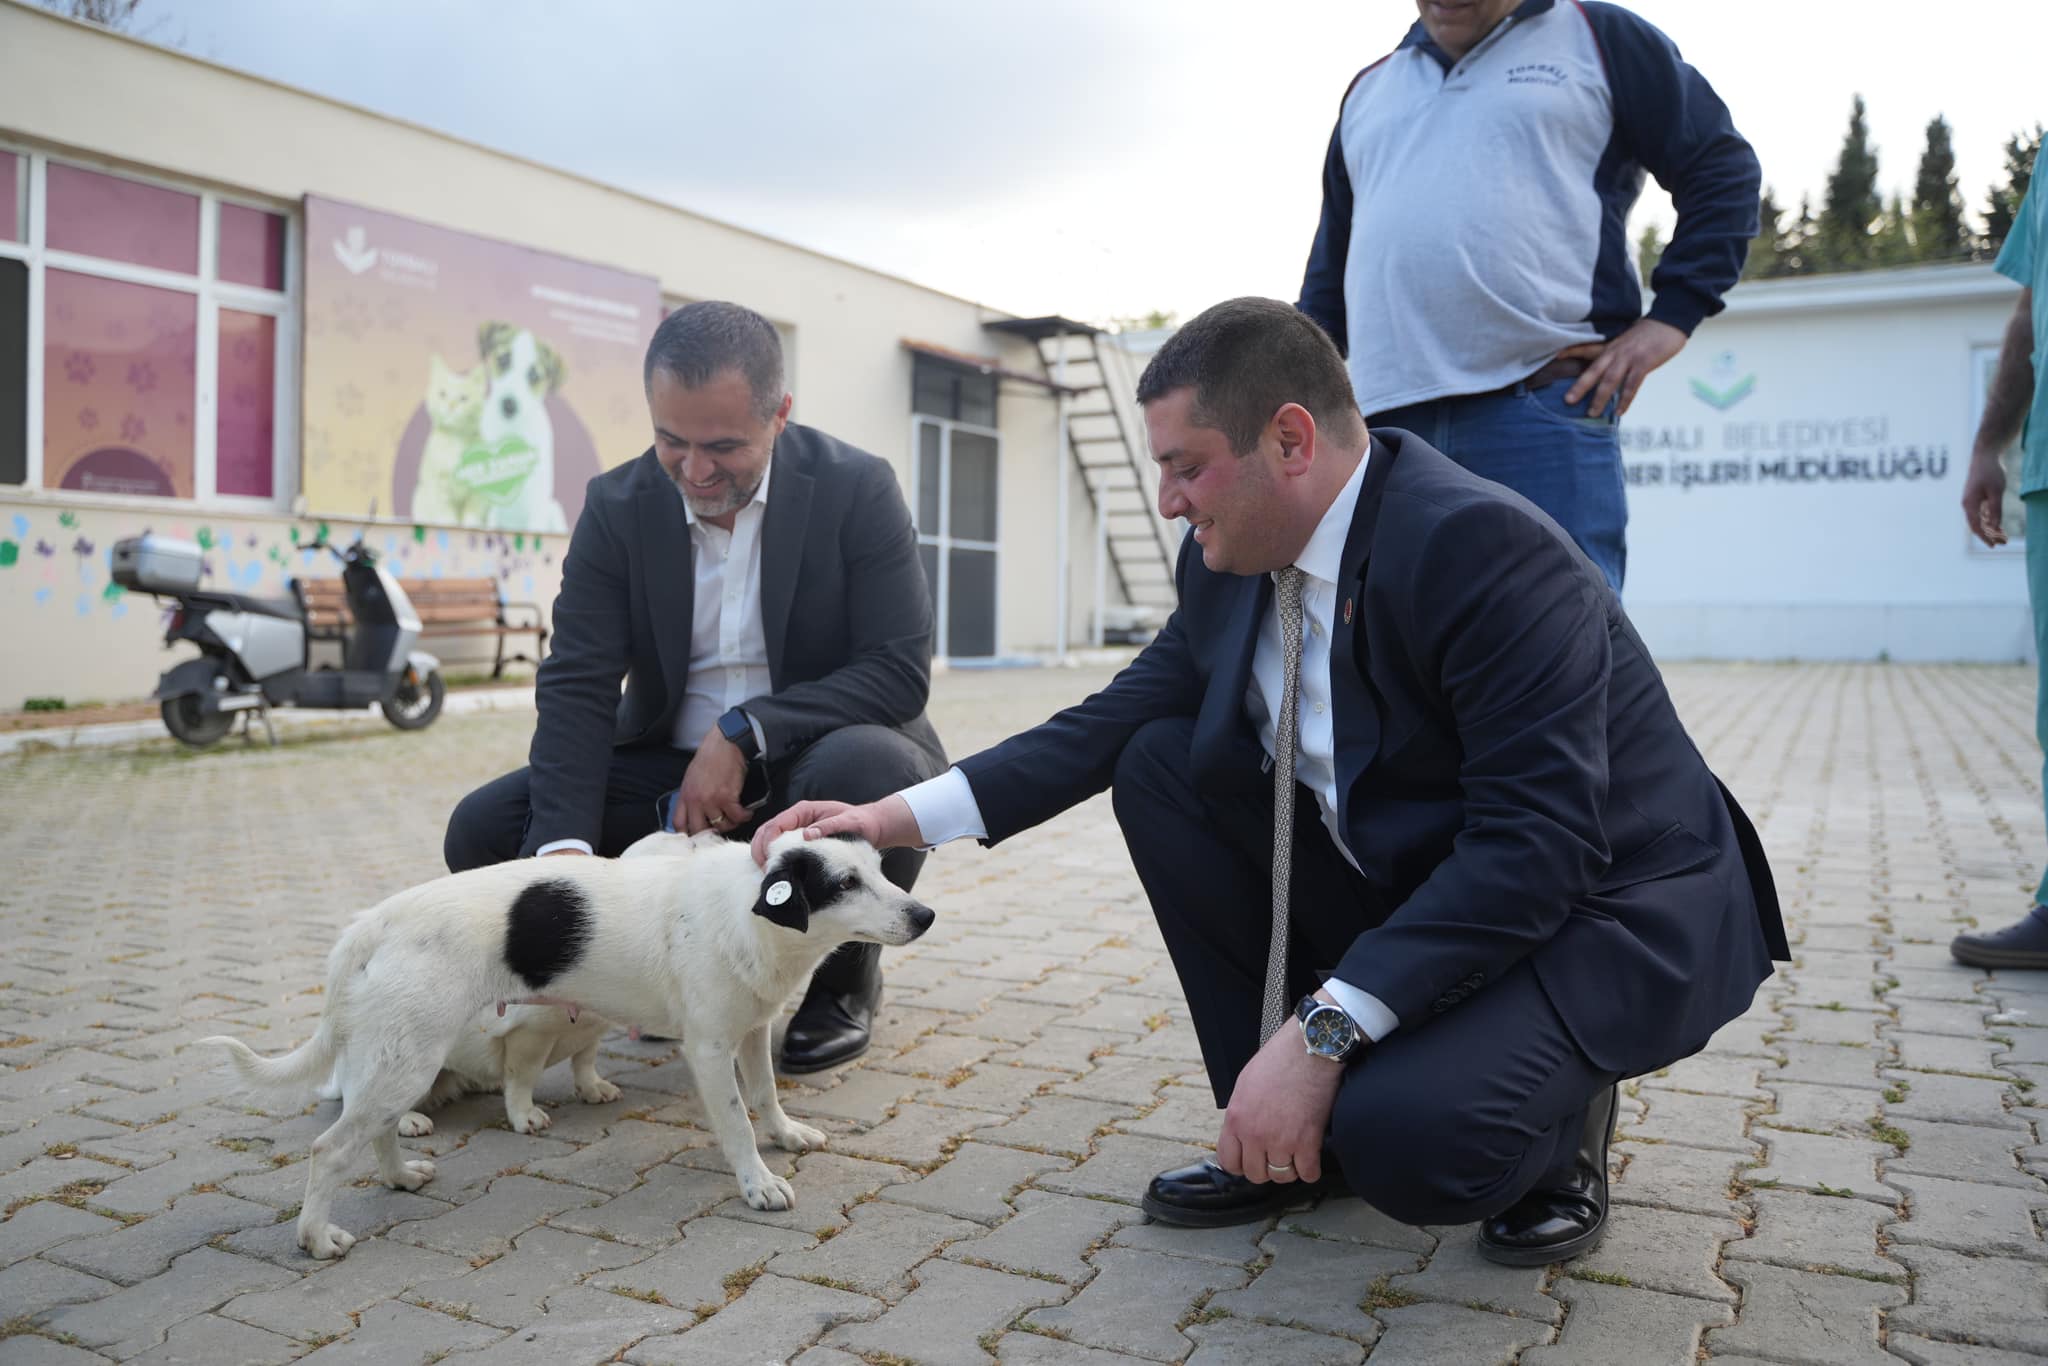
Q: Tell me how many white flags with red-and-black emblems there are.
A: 0